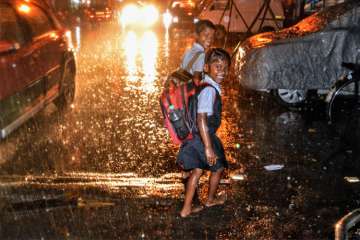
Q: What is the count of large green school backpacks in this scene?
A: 0